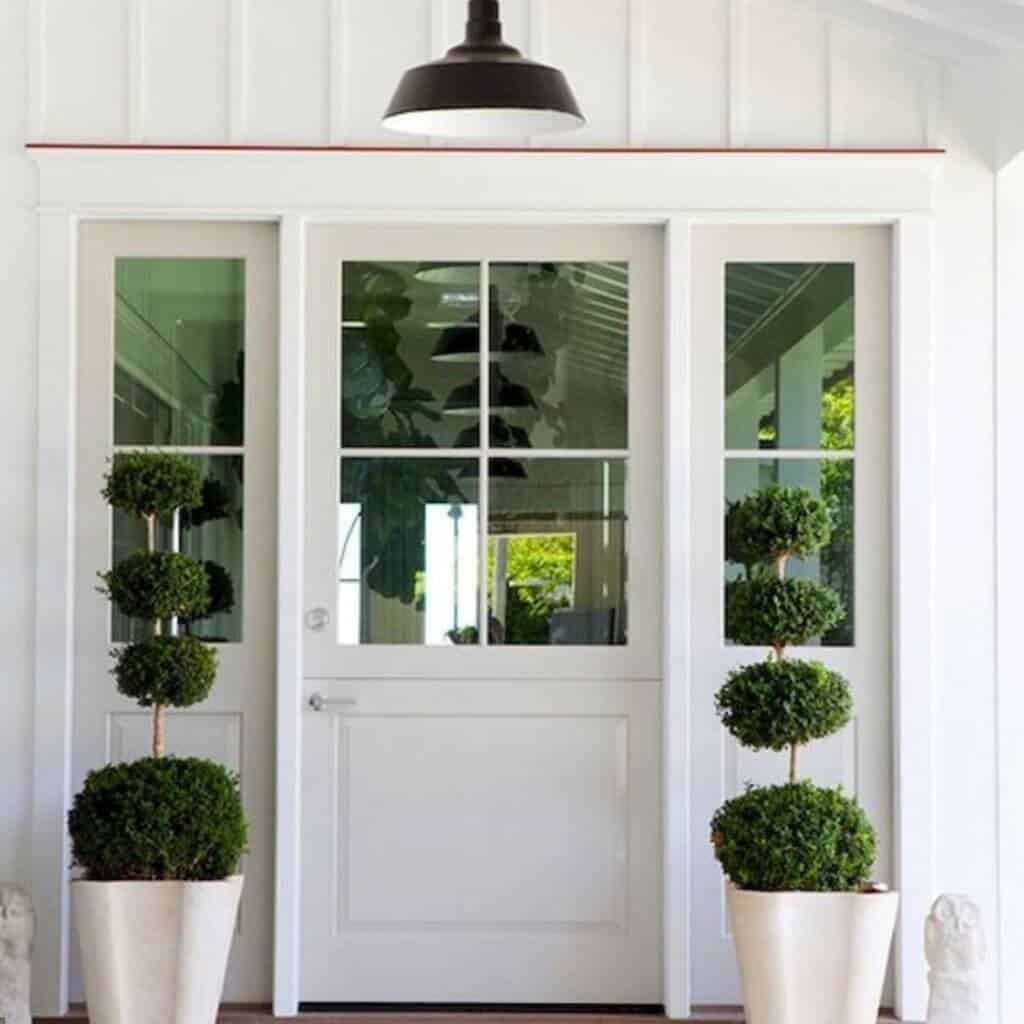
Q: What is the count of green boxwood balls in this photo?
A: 8